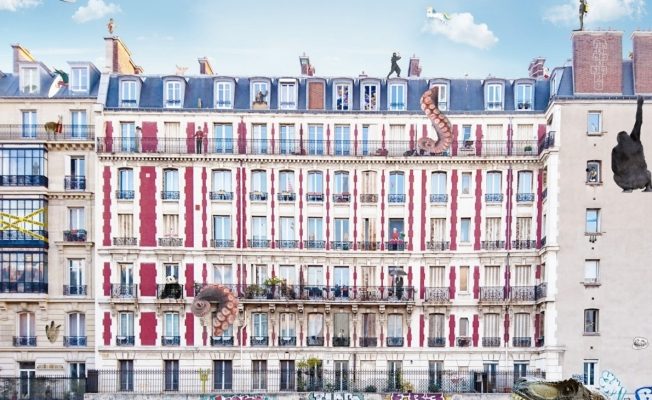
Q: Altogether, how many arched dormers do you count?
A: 12